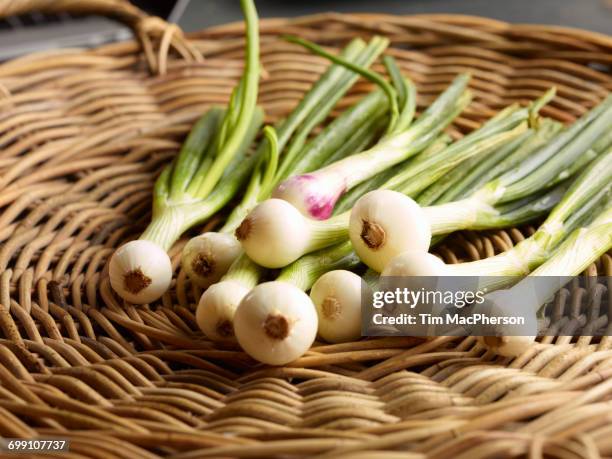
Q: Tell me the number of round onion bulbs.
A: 10